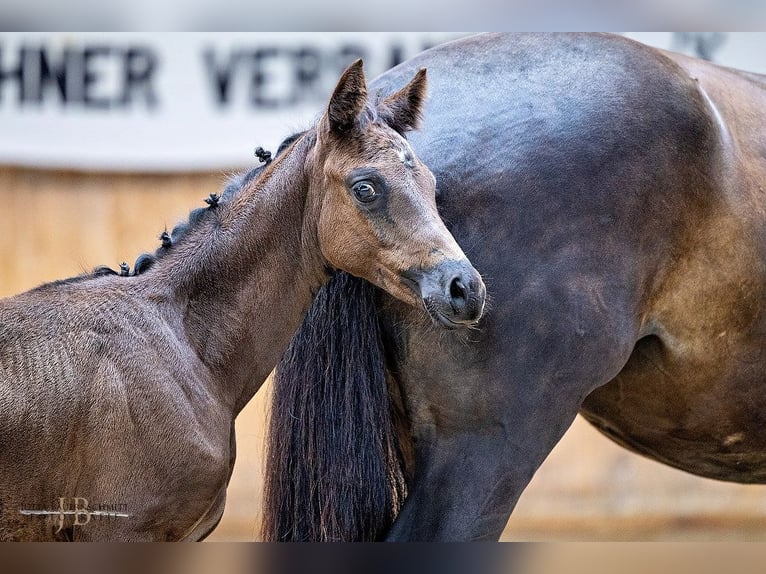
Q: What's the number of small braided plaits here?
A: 4